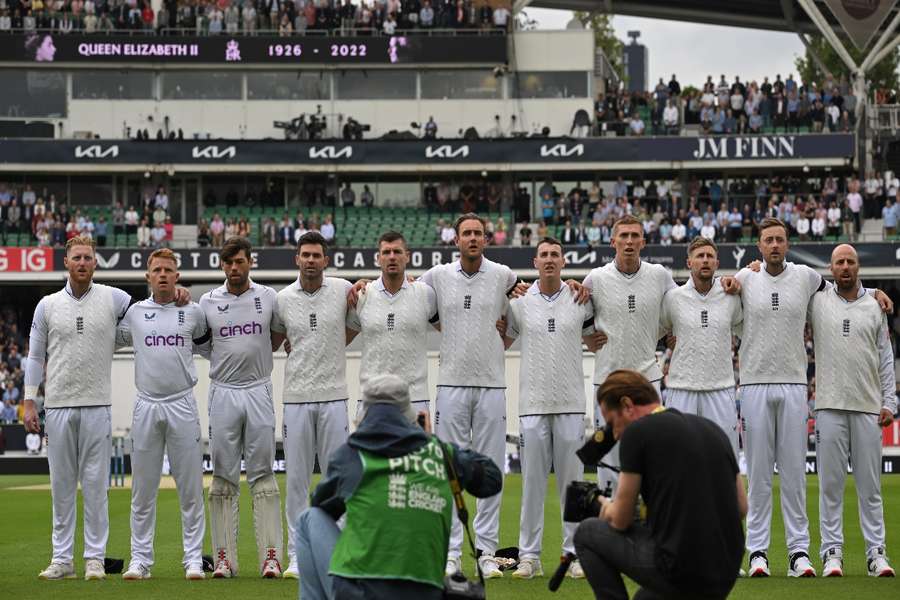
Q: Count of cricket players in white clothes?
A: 11